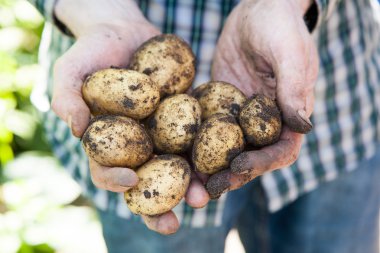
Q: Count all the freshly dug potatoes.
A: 8